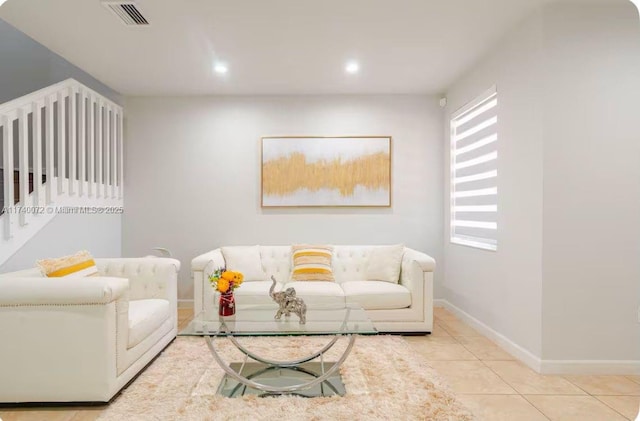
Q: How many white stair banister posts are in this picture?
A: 12